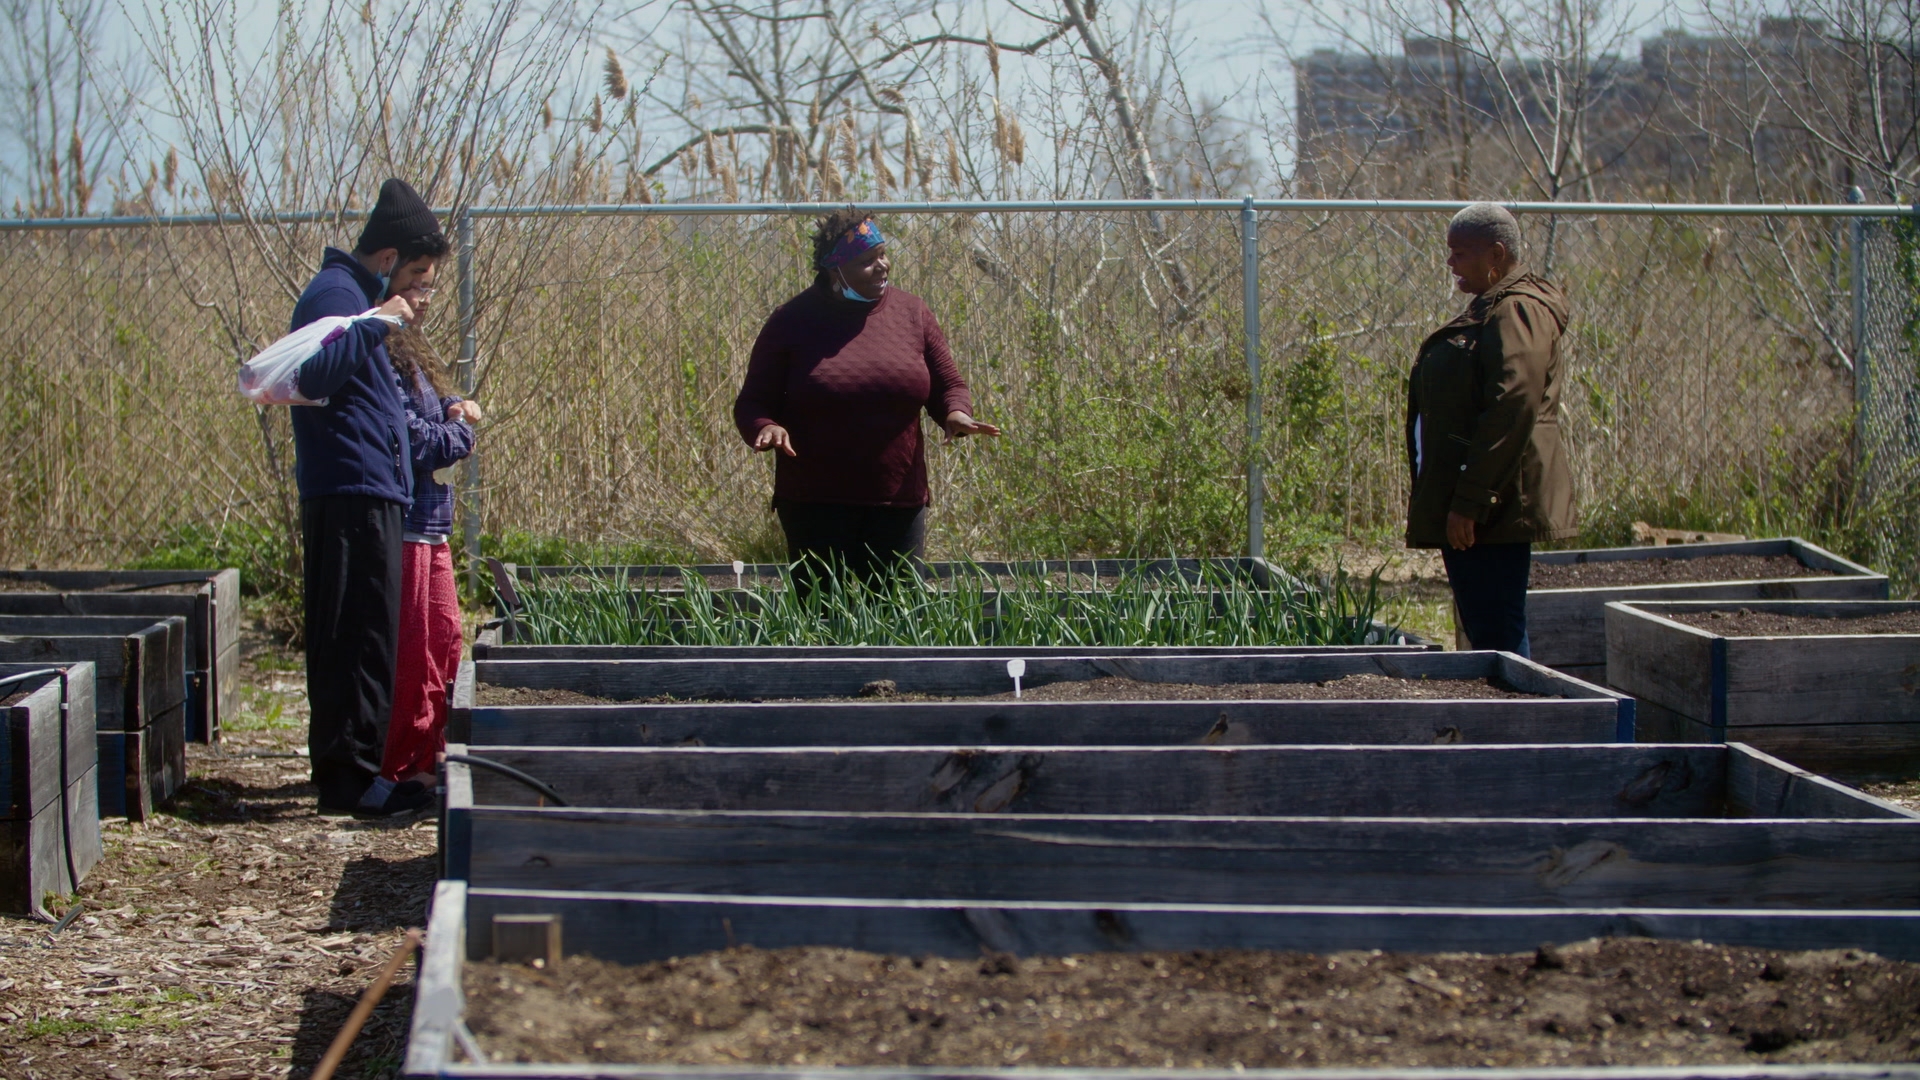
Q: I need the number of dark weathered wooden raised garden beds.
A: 10